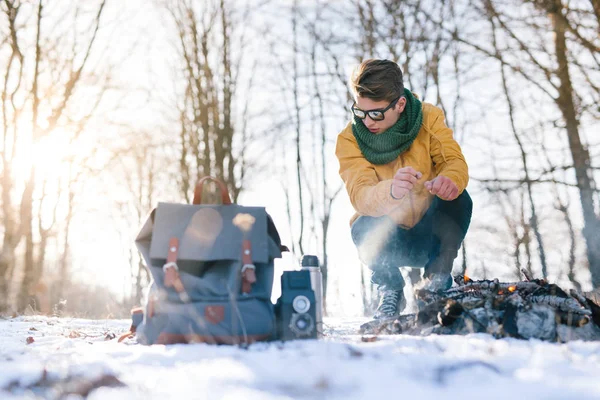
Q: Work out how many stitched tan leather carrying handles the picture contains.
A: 1